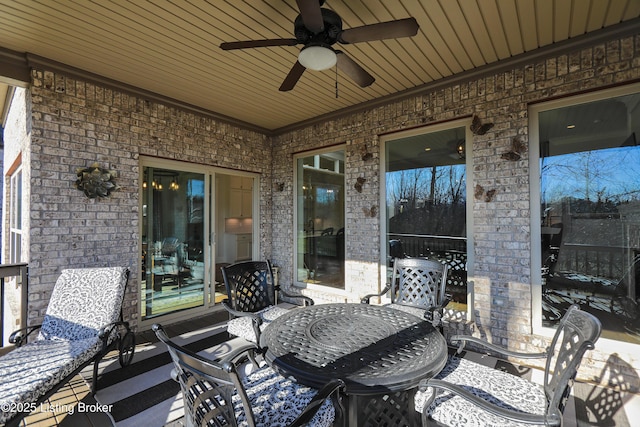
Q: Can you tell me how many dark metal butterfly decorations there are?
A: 7